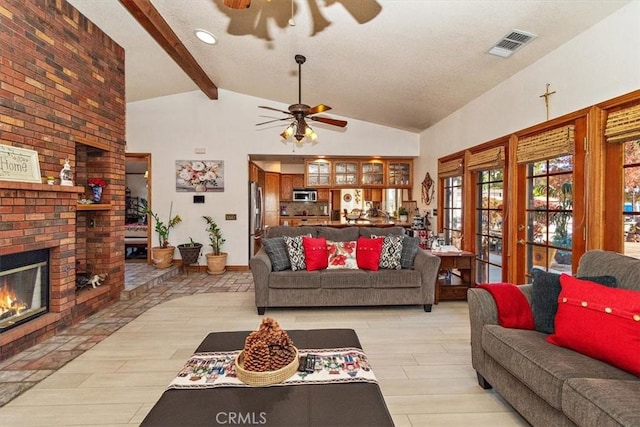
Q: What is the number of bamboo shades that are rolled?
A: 4